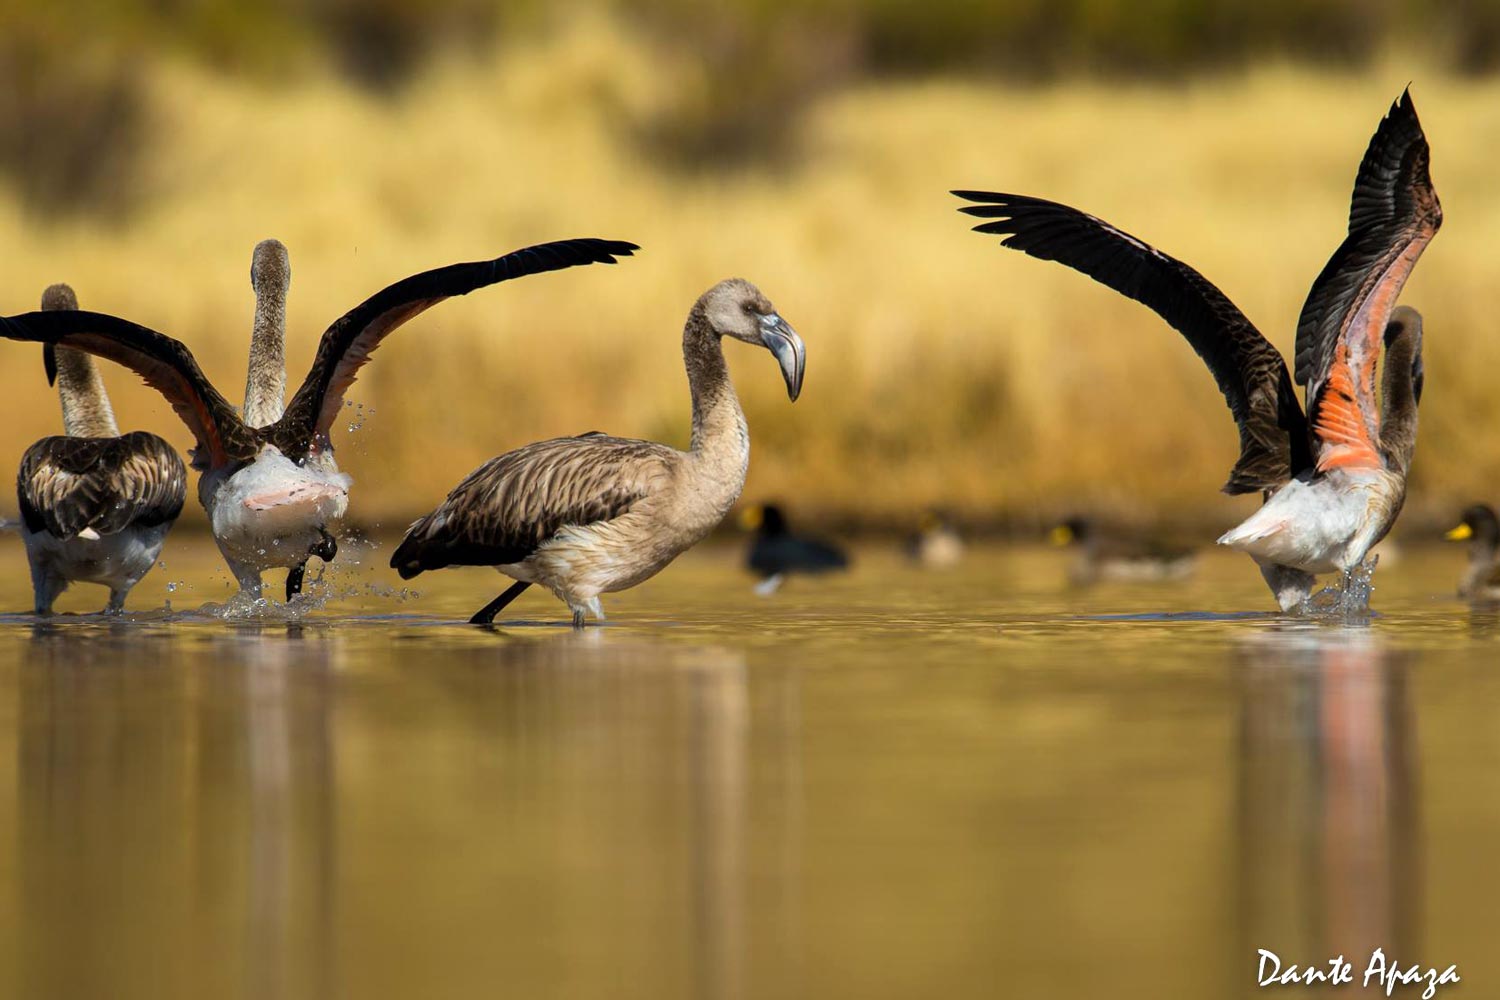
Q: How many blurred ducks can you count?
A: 4